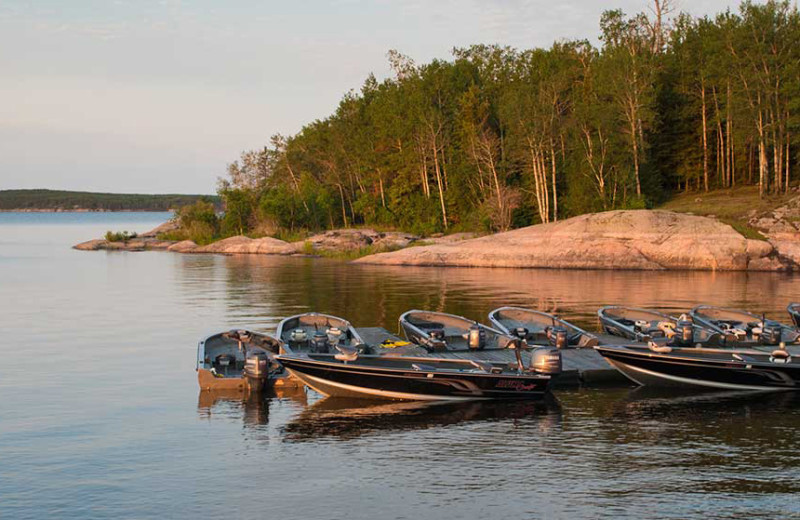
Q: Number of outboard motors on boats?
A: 7